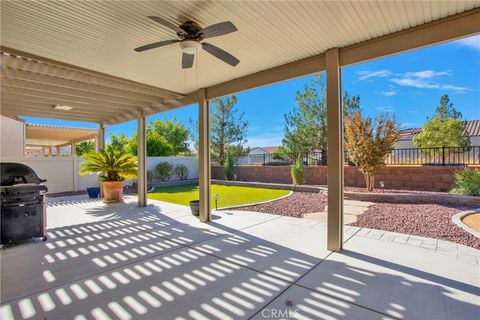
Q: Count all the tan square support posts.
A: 4